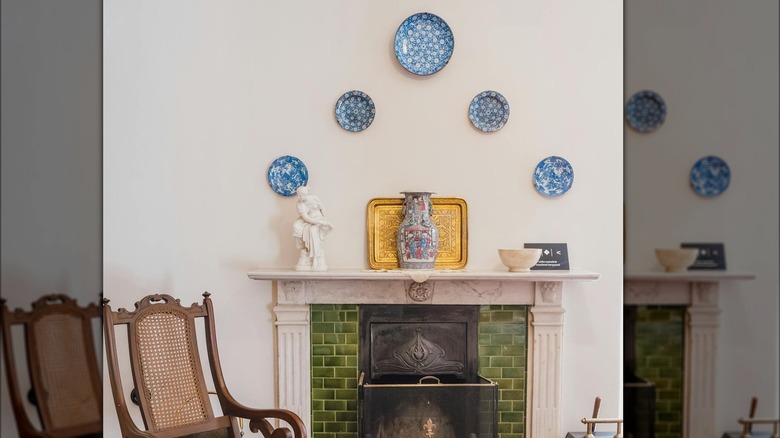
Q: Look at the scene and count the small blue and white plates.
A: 4